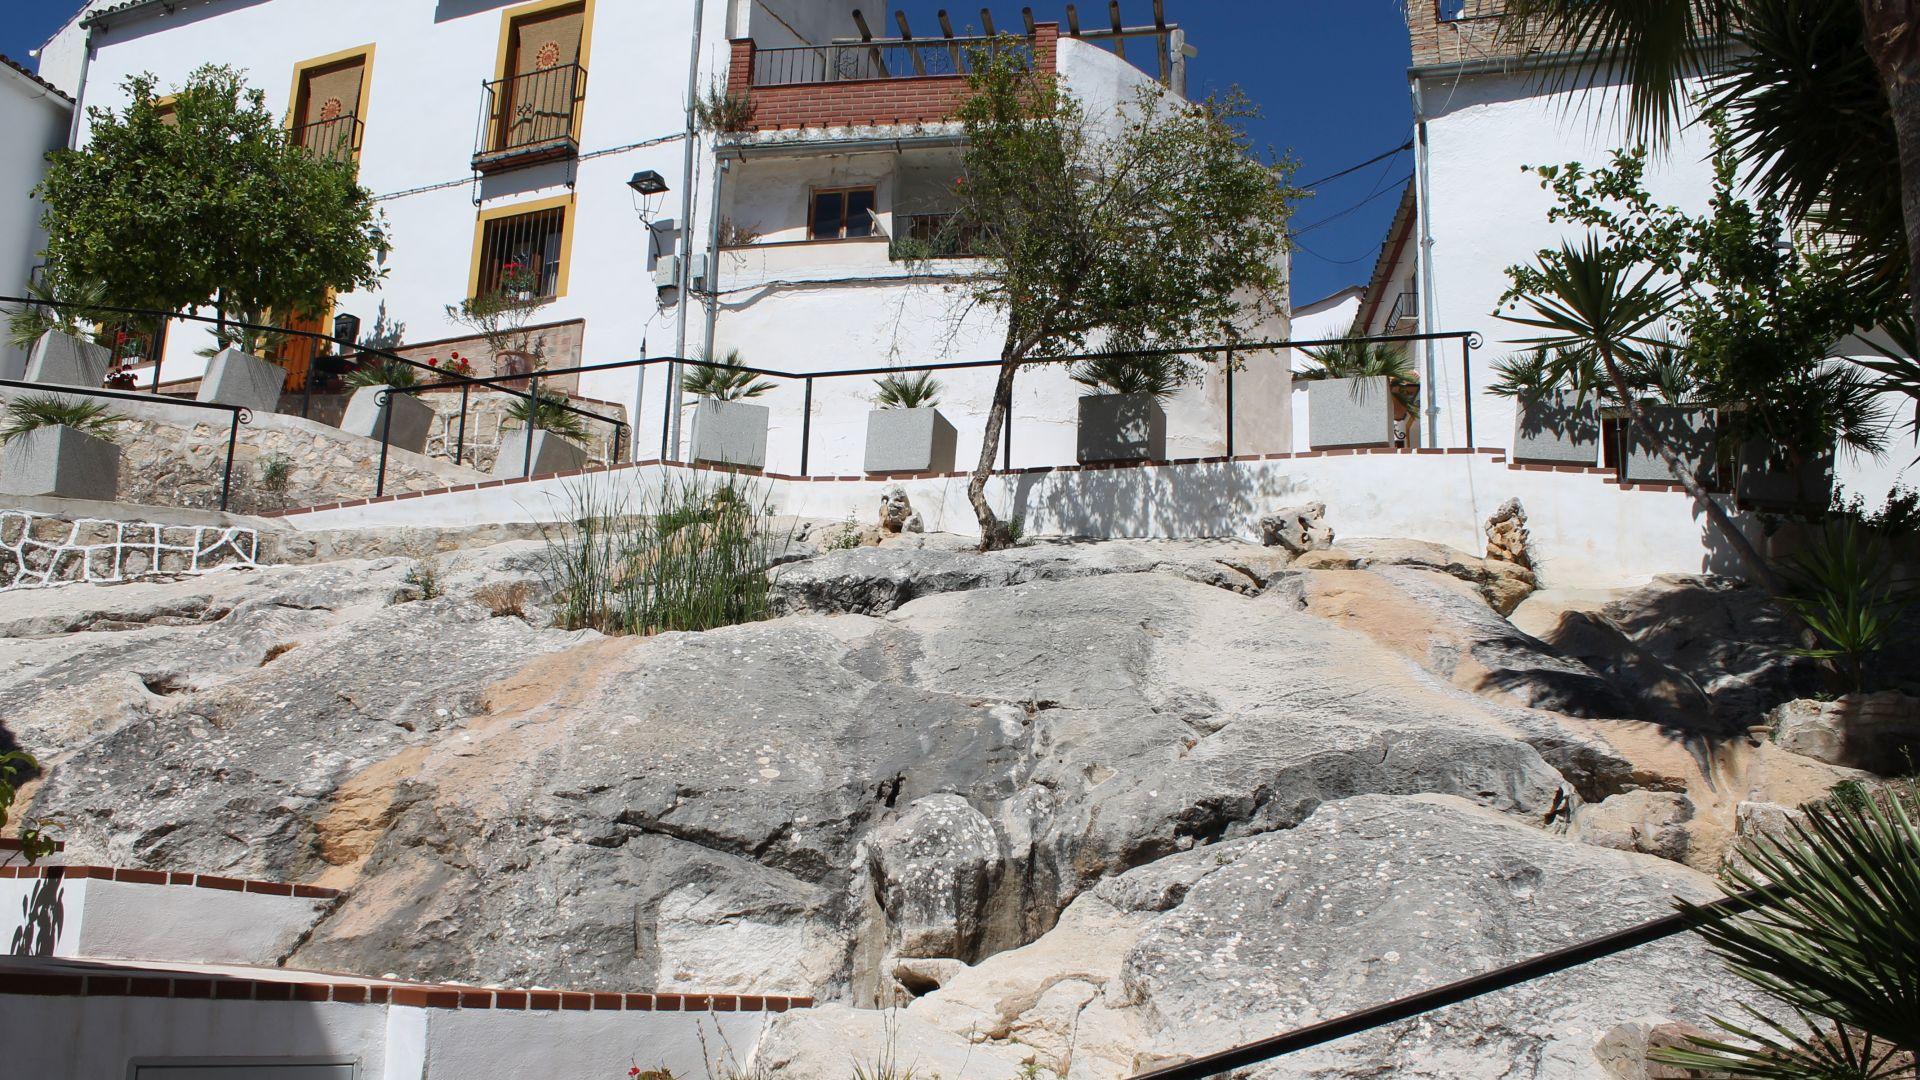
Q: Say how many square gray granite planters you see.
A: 12